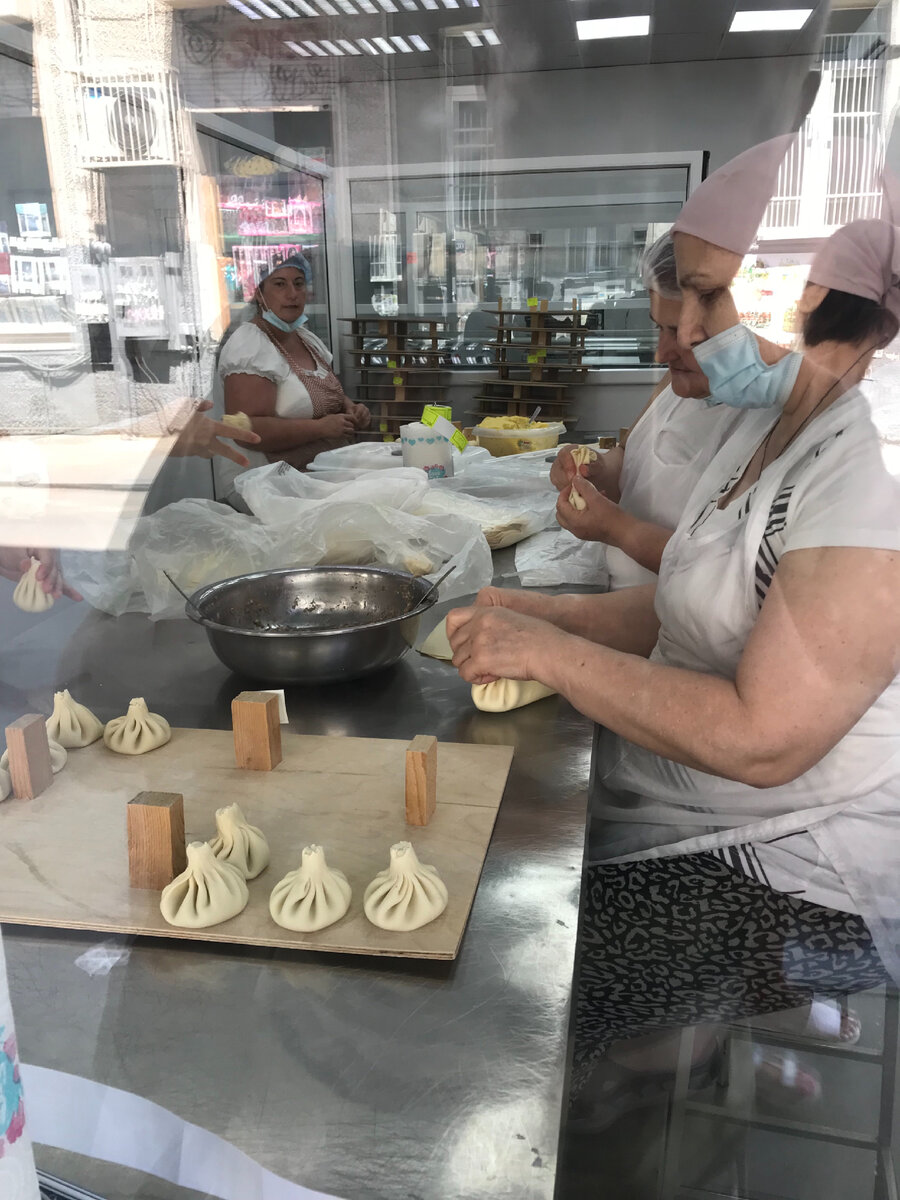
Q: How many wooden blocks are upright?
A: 4